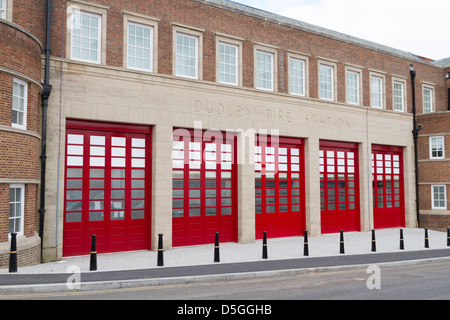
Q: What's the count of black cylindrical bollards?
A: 11